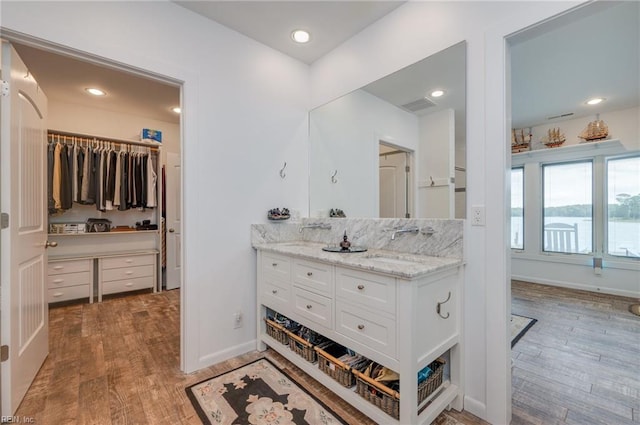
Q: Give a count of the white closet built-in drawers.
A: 6